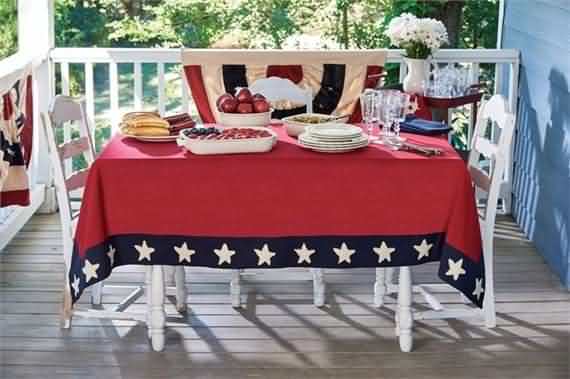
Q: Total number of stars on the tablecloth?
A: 13